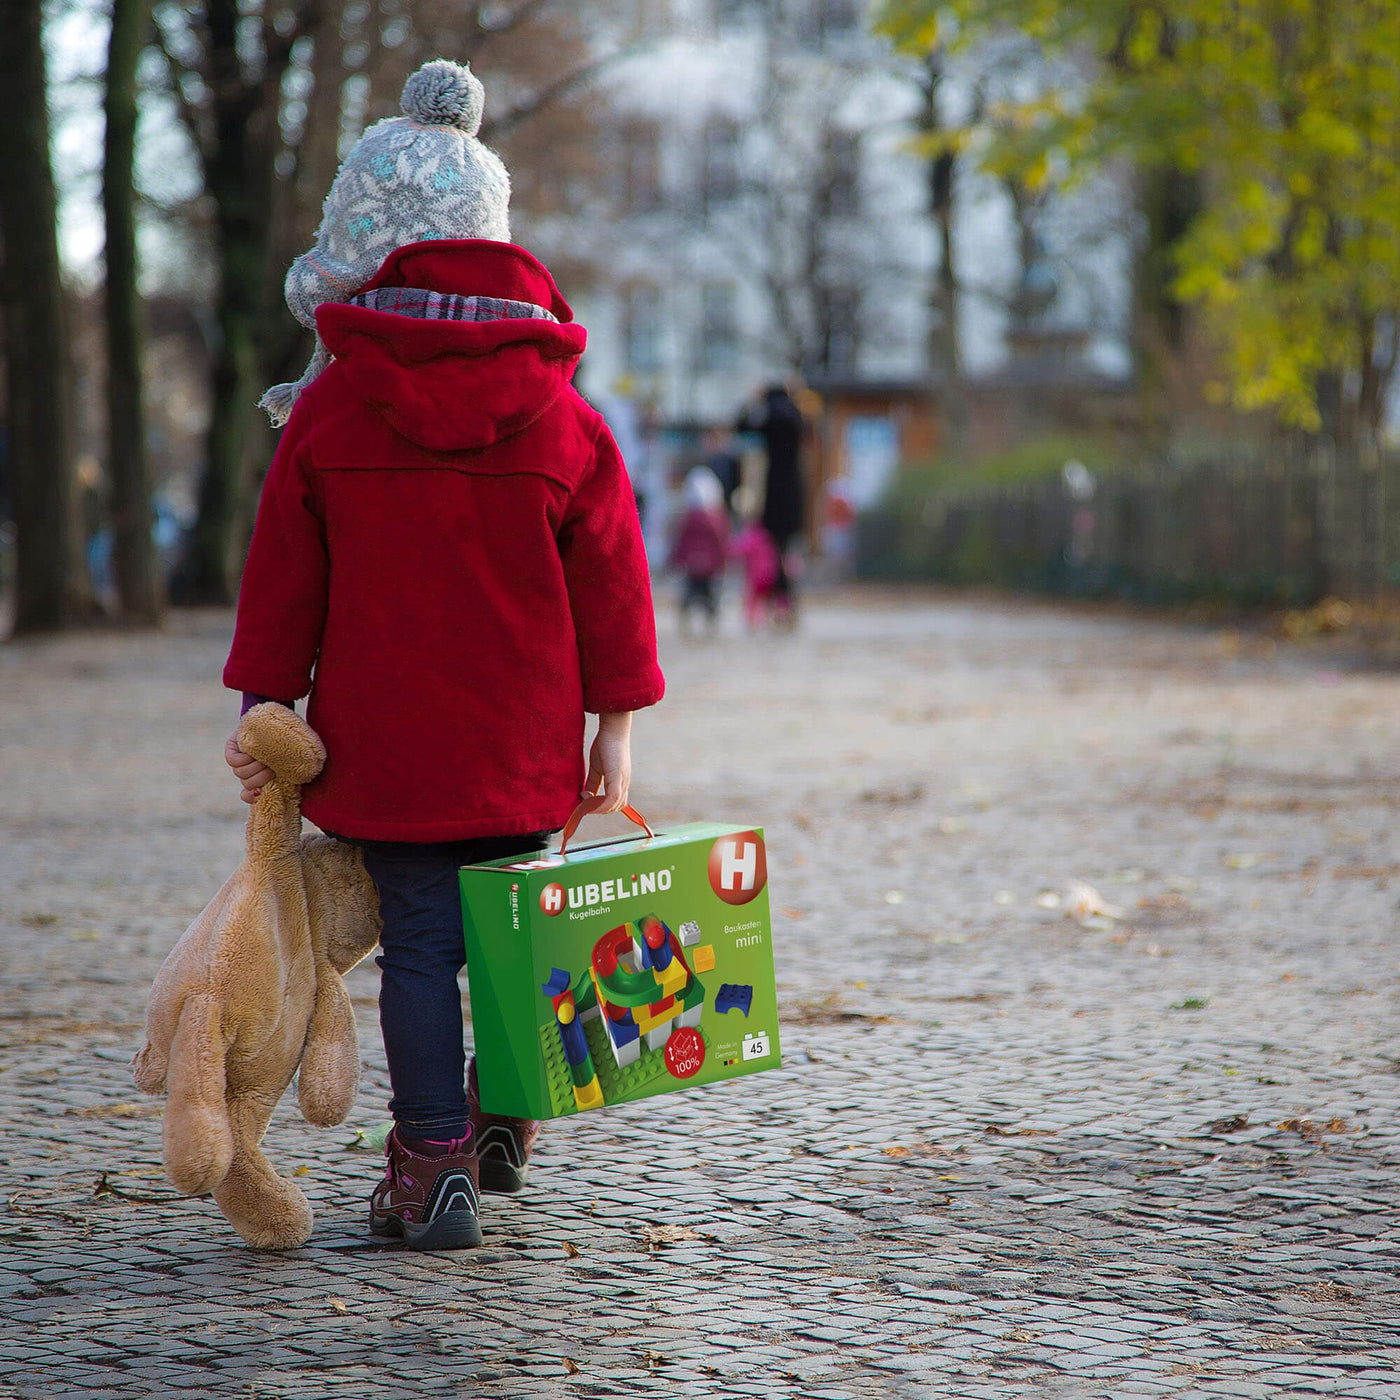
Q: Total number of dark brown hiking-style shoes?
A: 2